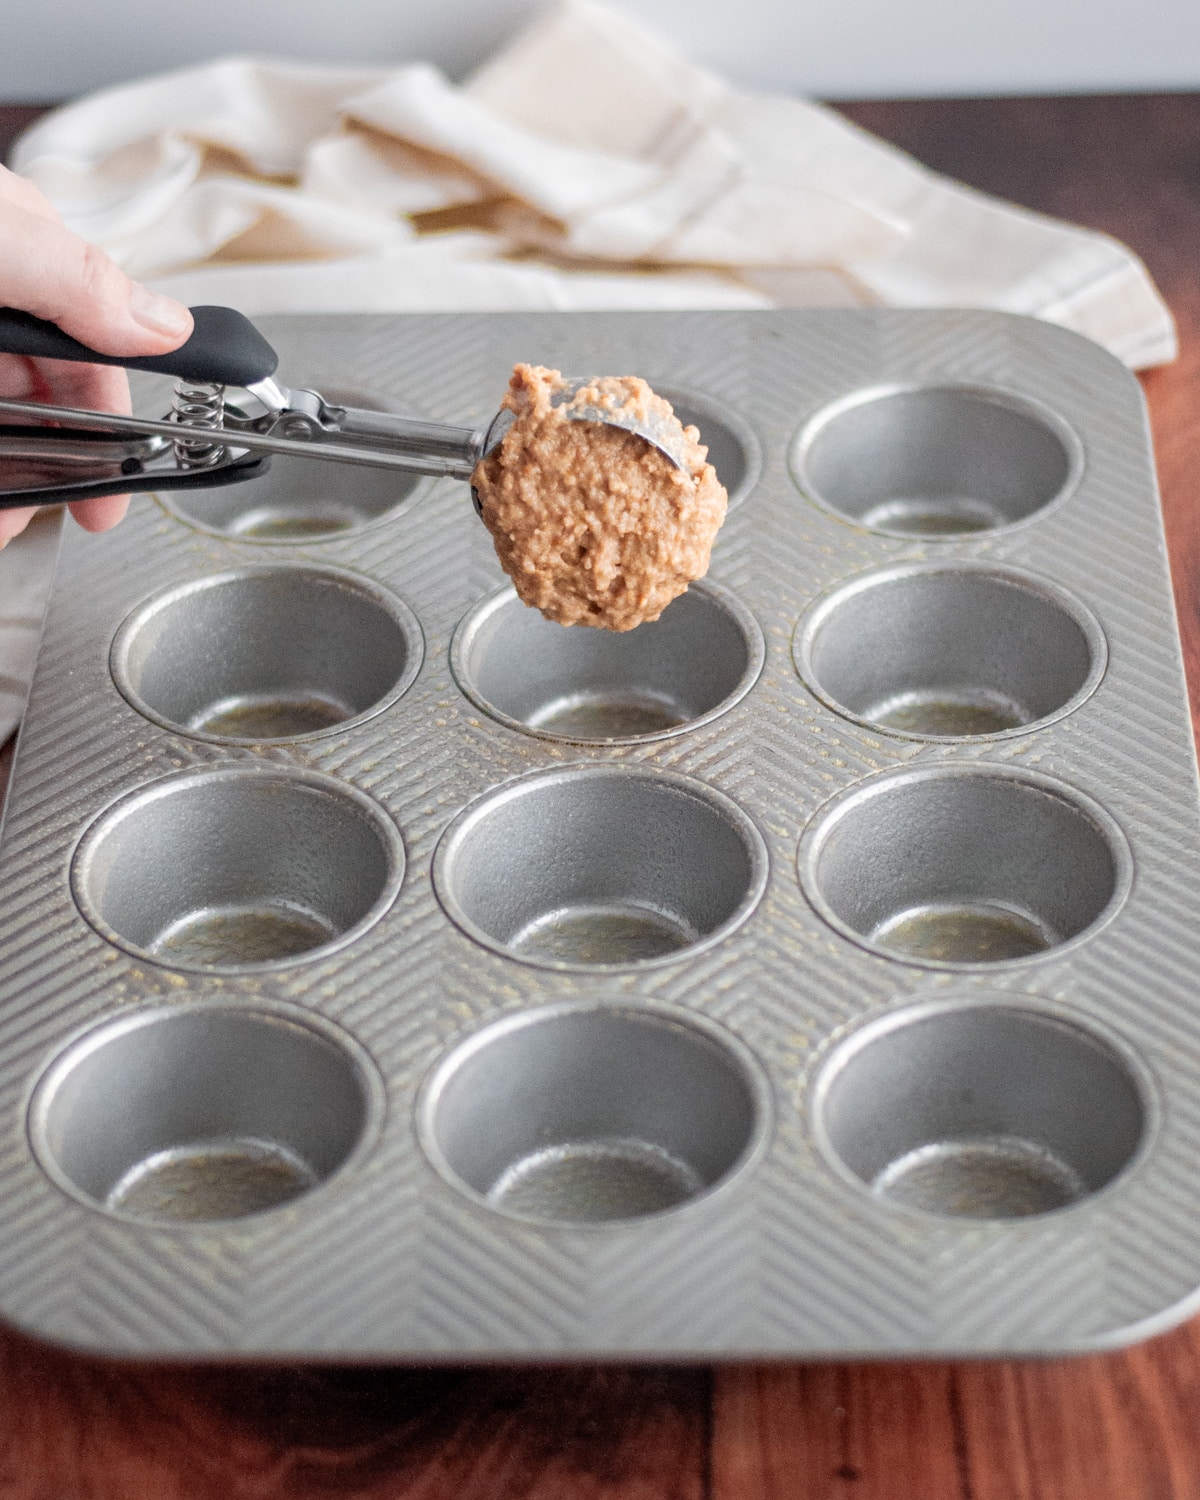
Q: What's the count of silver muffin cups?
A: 12